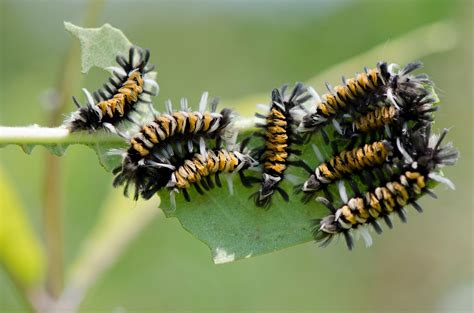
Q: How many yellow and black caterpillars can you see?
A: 8